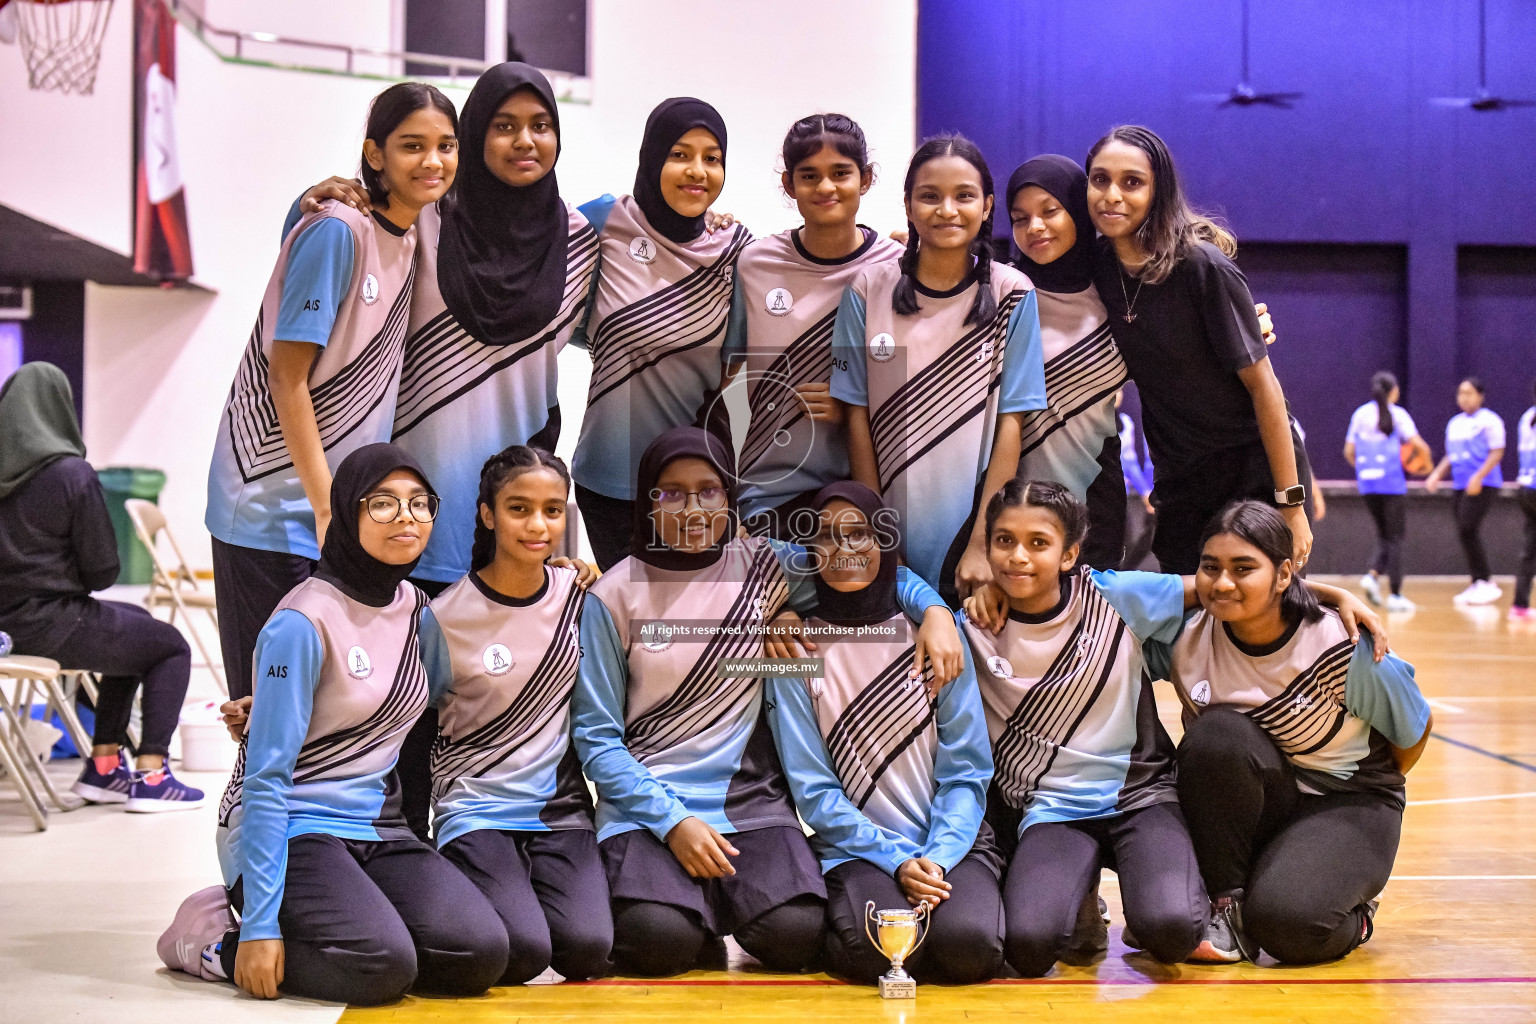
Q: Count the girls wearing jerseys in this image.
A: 12